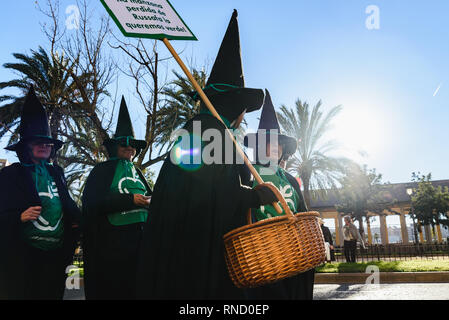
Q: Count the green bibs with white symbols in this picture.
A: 3